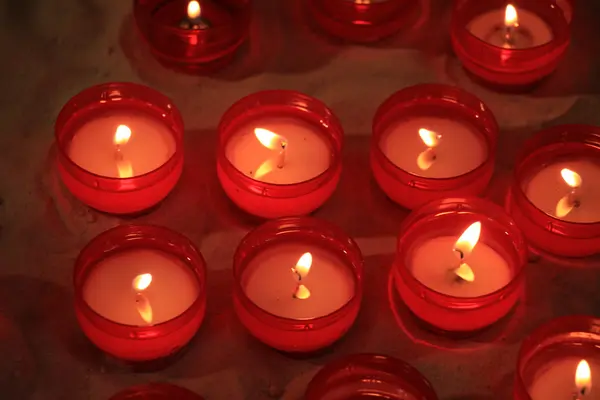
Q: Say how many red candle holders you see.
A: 13